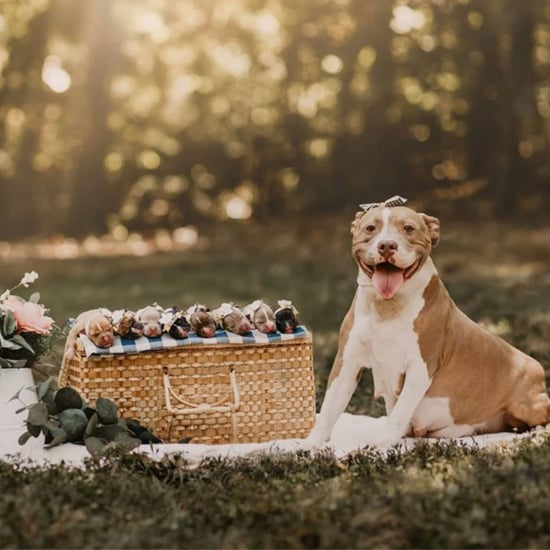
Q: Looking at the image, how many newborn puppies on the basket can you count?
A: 8